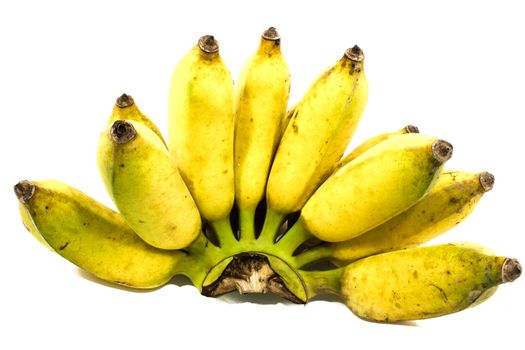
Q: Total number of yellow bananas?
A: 10